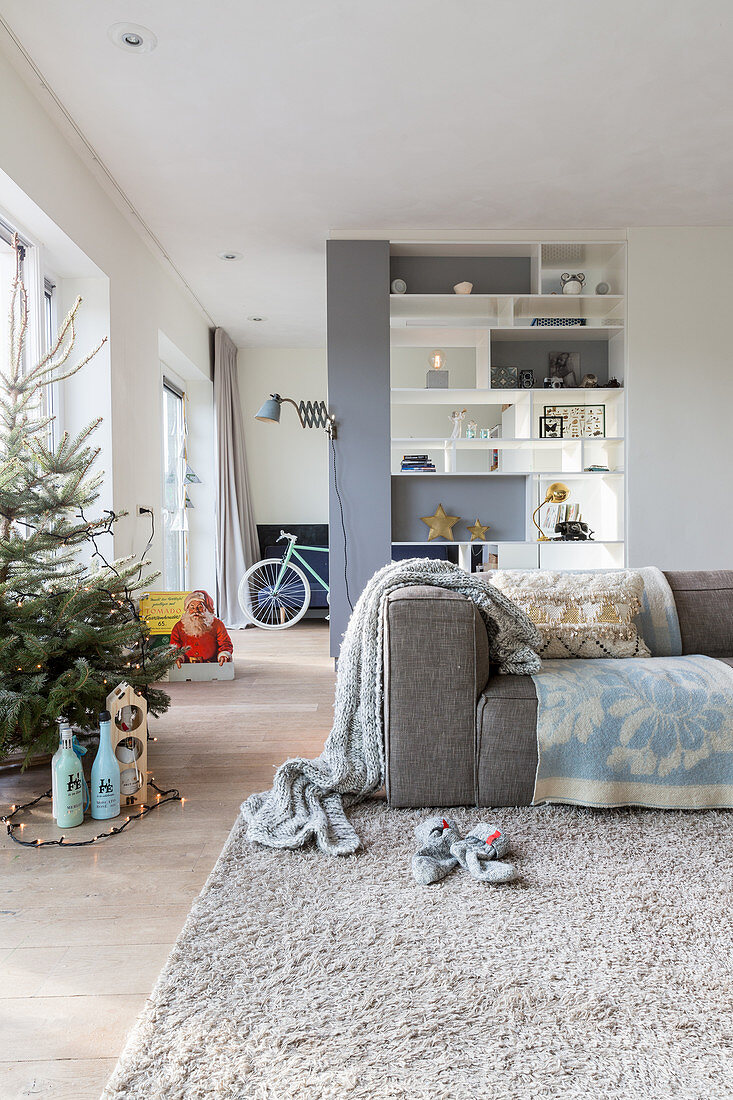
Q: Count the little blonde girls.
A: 0